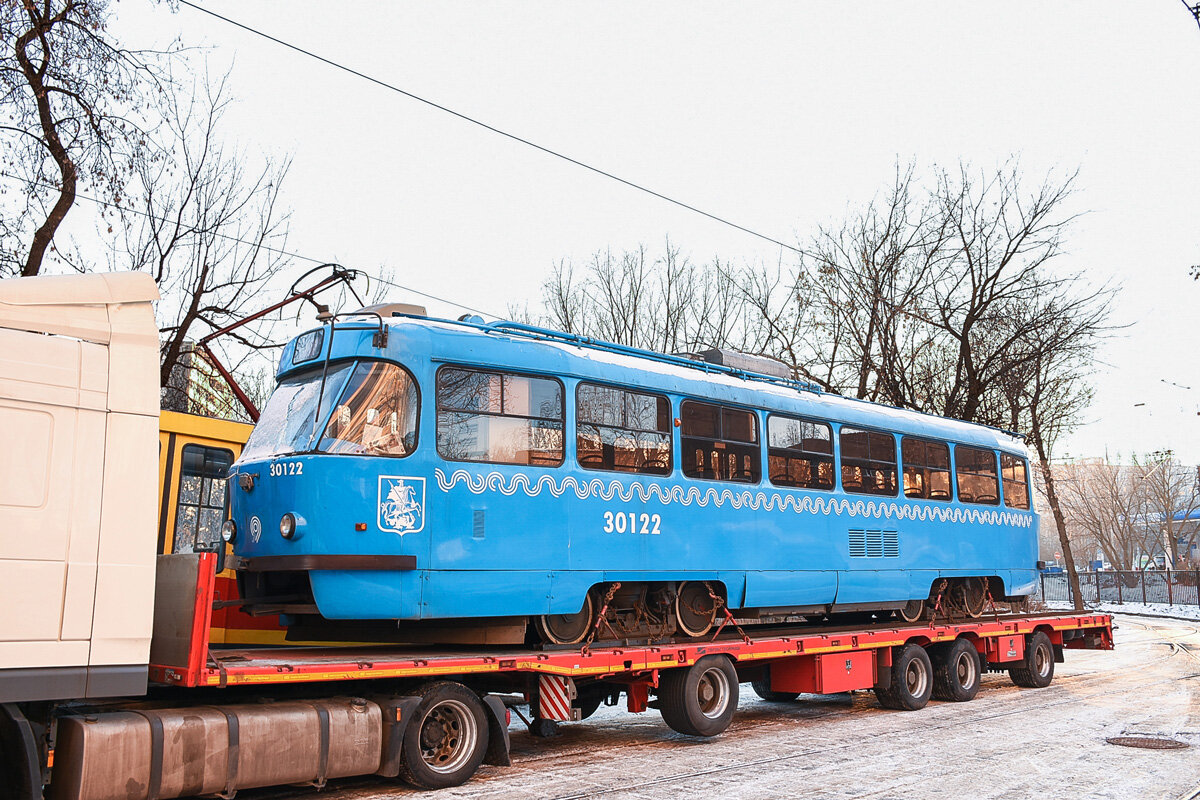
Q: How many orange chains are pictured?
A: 4